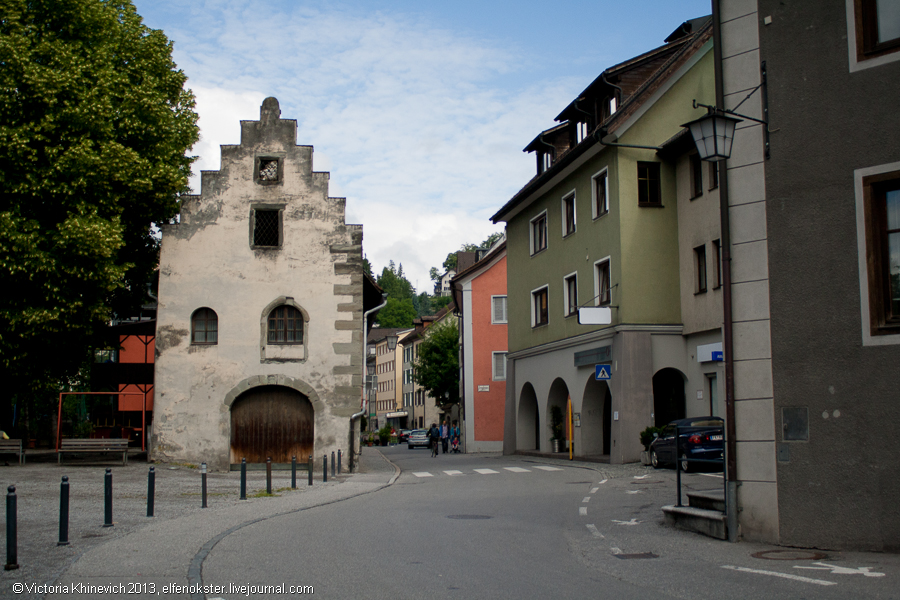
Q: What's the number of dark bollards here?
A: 12